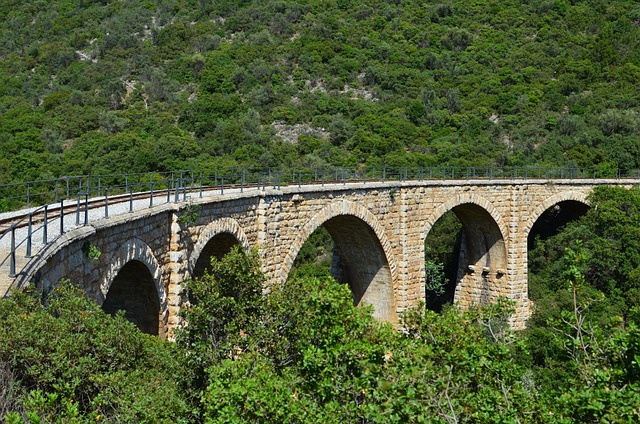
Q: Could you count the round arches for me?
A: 5